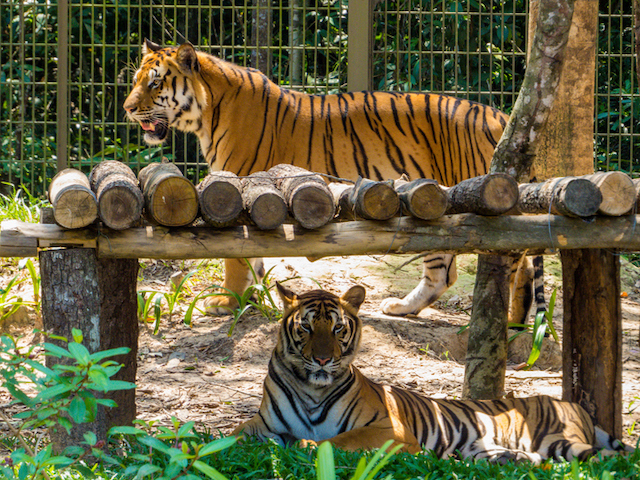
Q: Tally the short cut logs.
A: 11